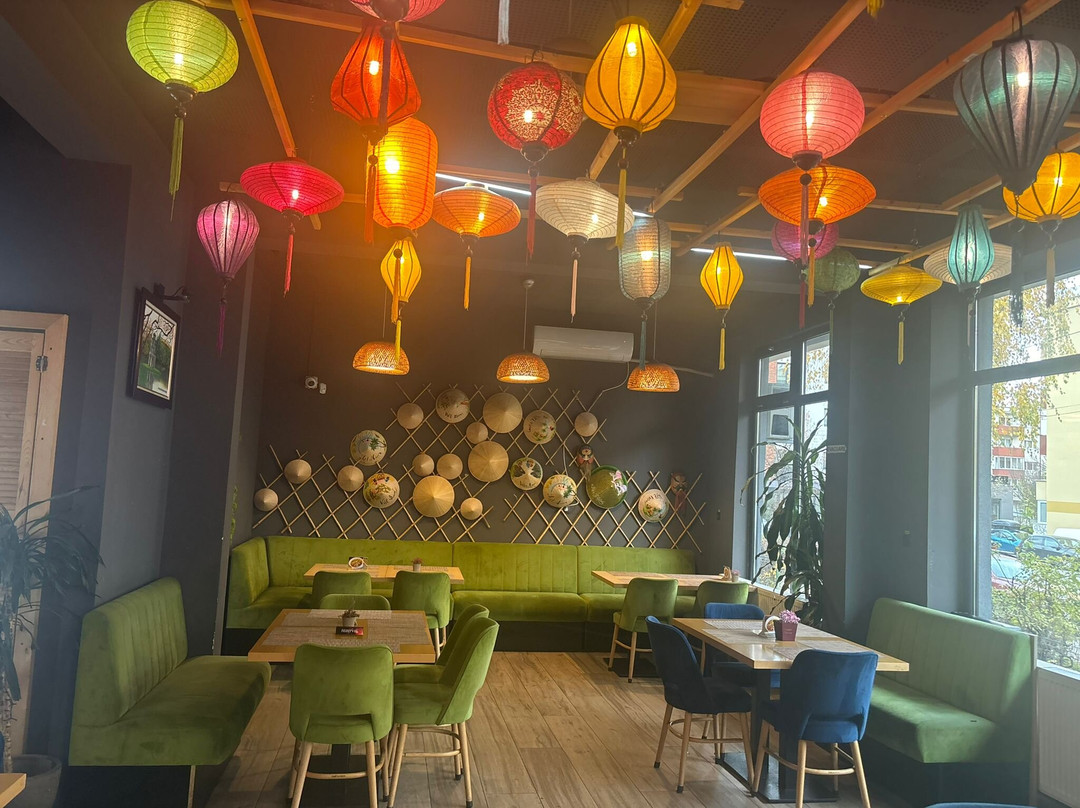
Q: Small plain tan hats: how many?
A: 9